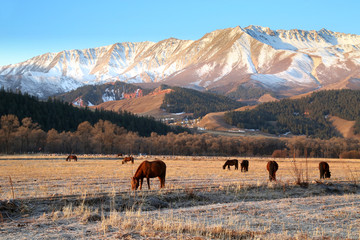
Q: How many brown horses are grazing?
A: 7